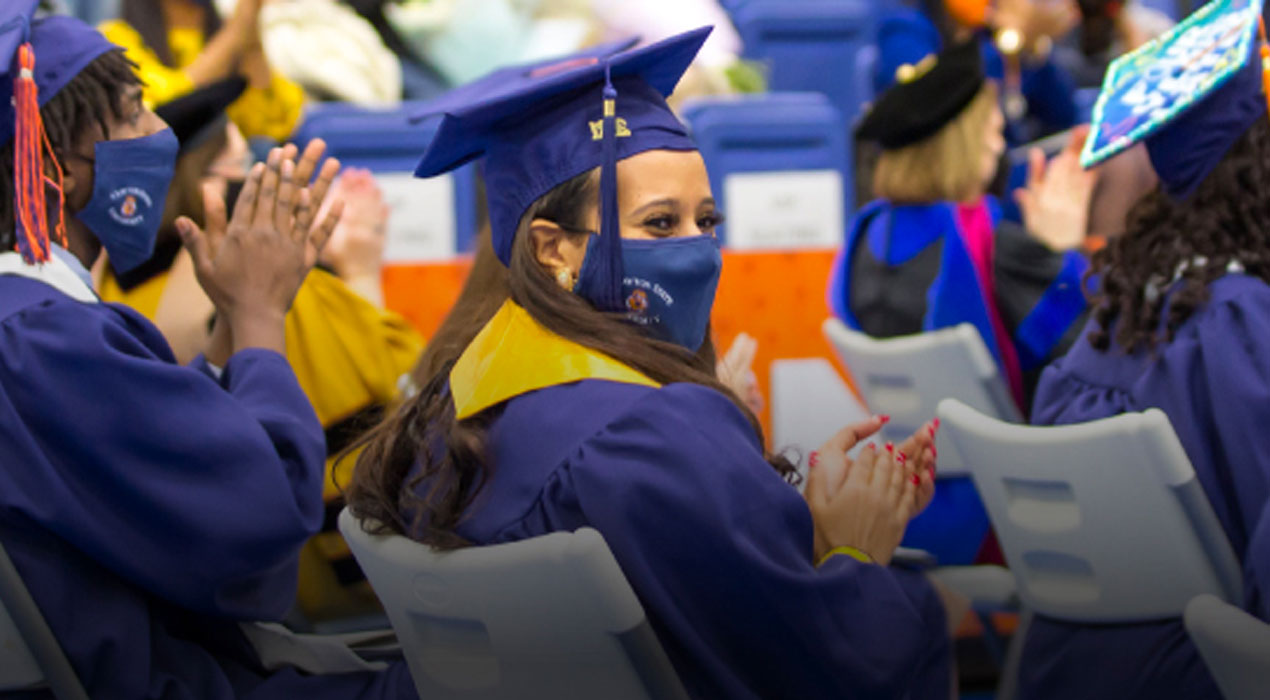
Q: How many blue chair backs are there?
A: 3